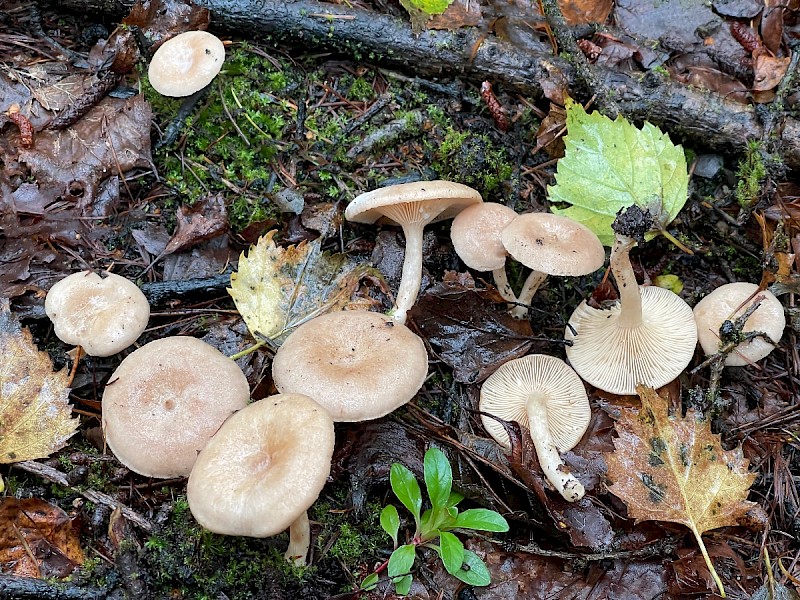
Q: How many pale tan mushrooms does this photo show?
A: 11